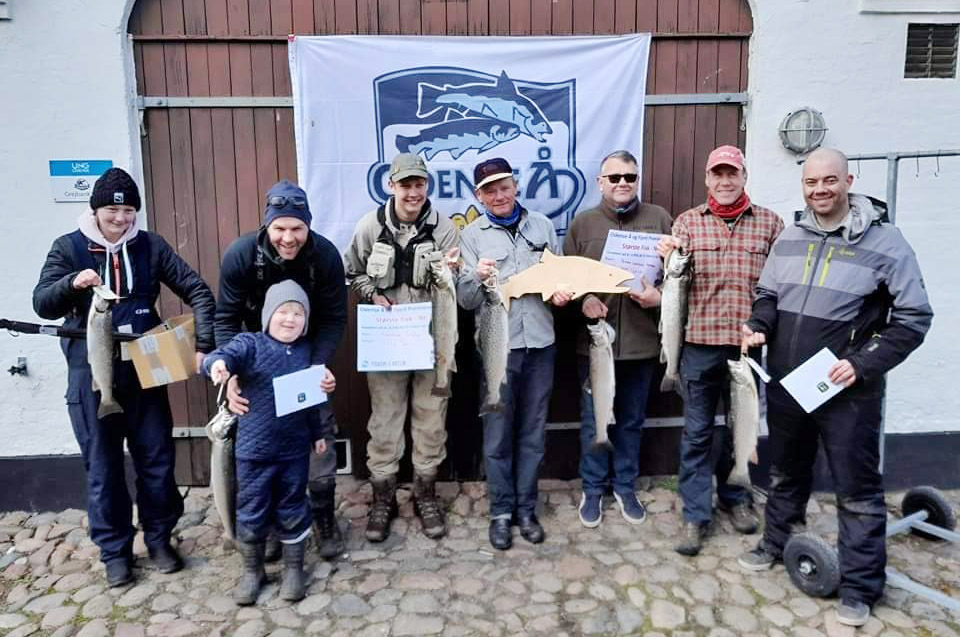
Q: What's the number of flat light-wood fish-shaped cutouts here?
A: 1